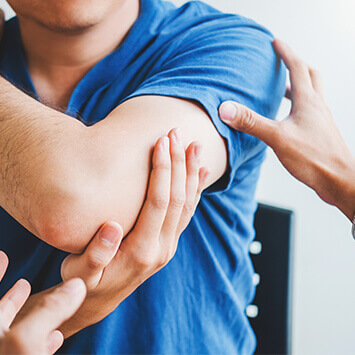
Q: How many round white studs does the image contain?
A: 3